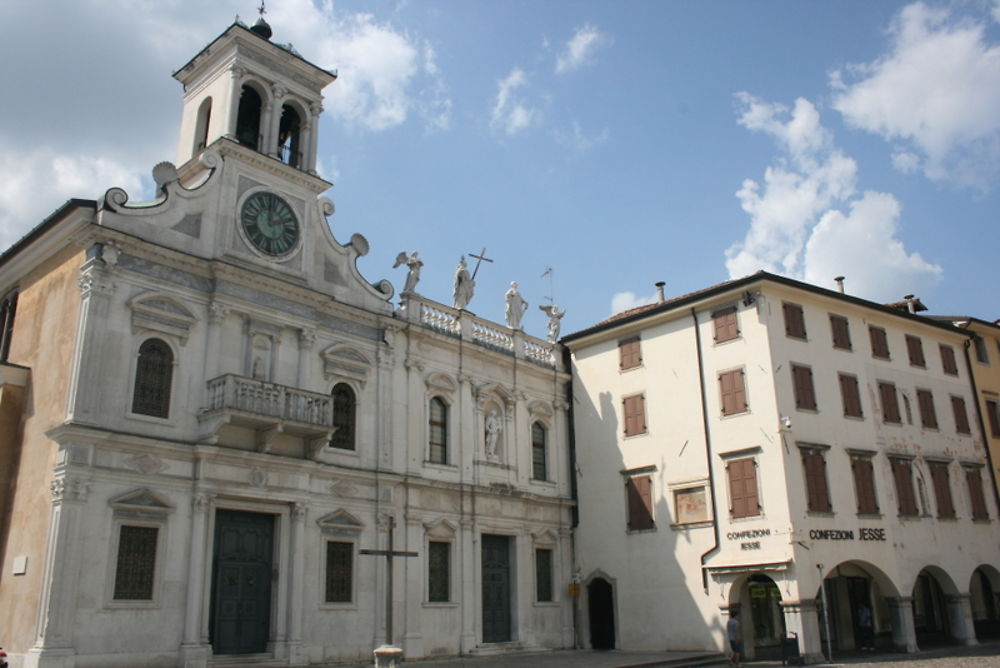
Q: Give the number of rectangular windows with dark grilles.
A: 4